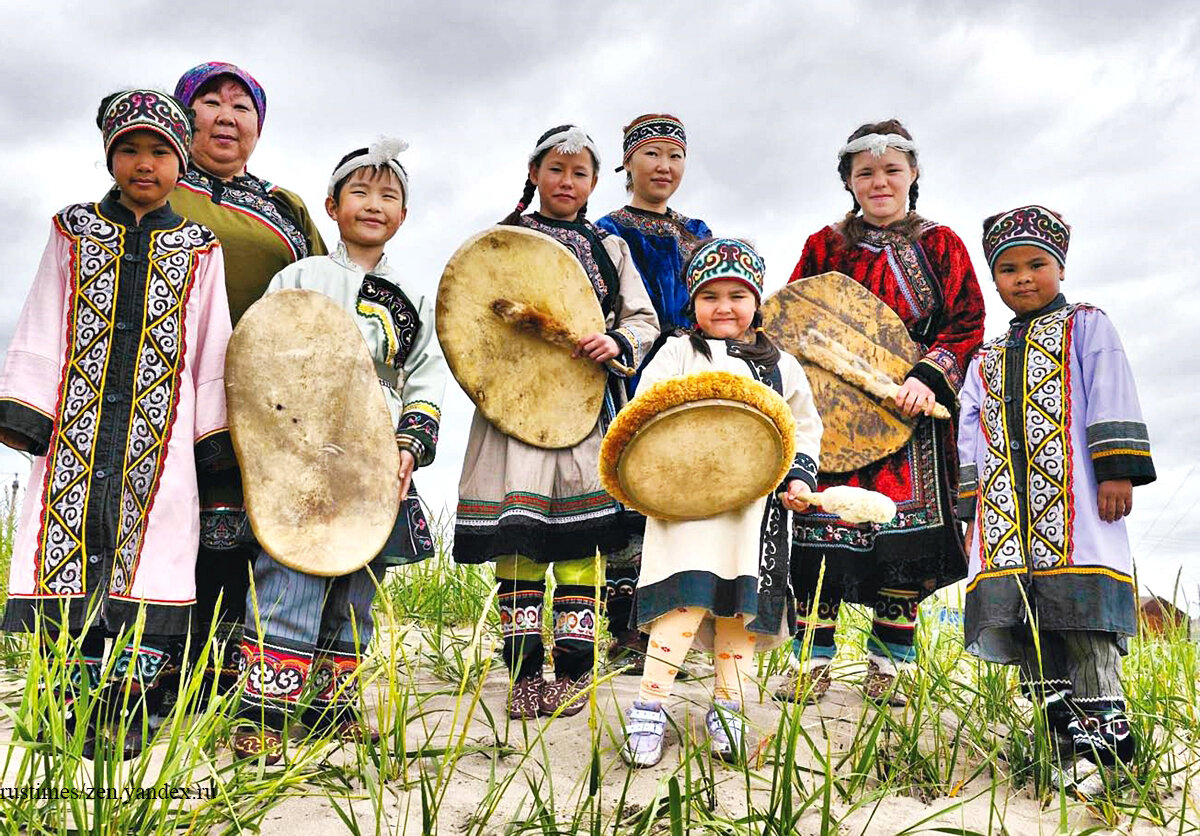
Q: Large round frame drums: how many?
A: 4